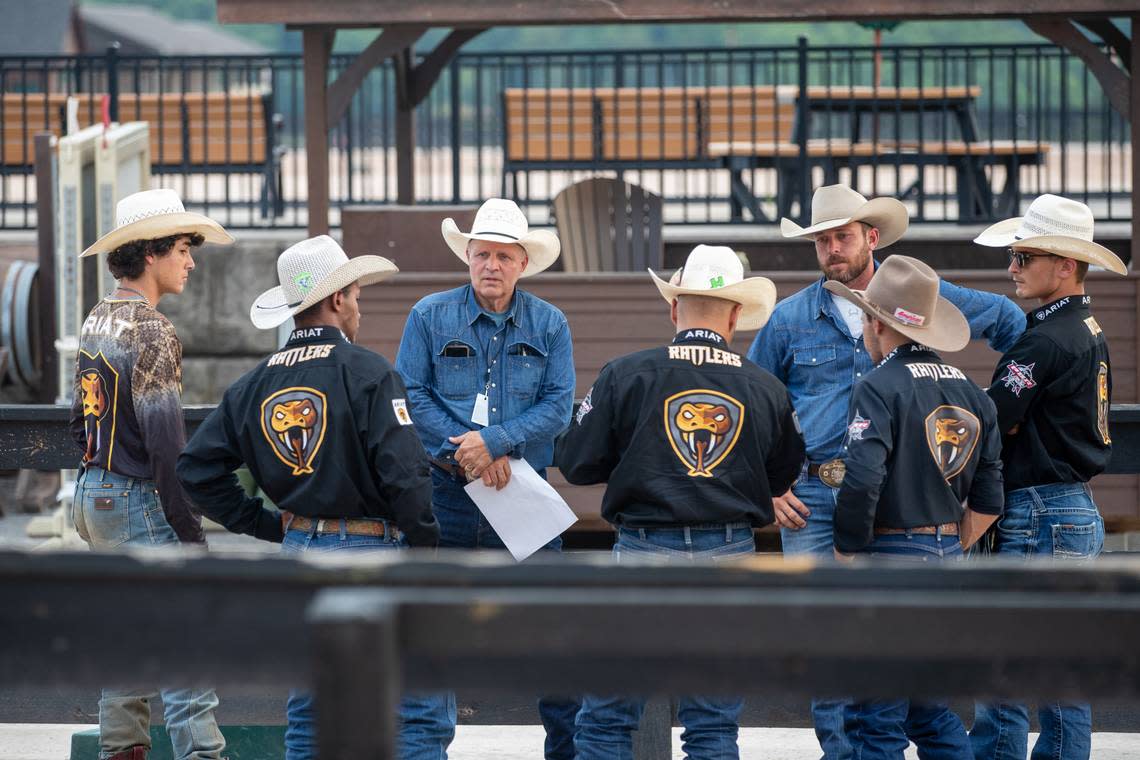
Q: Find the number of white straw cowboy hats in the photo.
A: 5